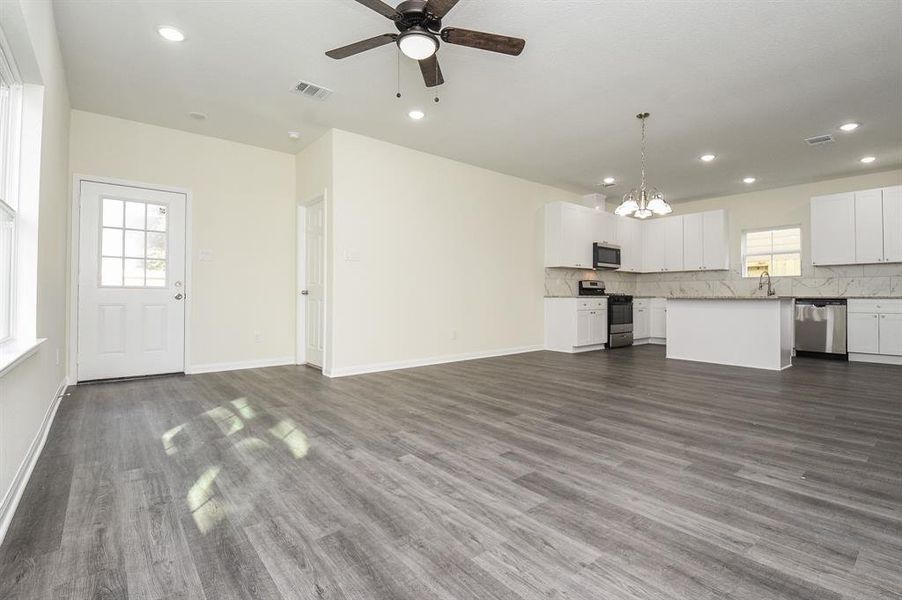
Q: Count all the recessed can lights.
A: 7